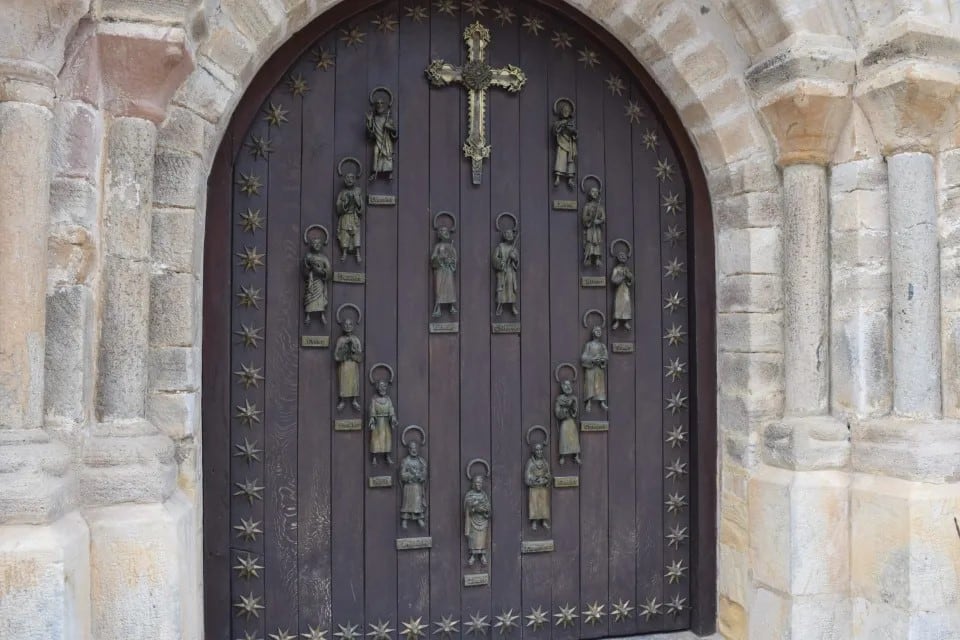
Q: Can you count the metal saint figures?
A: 15